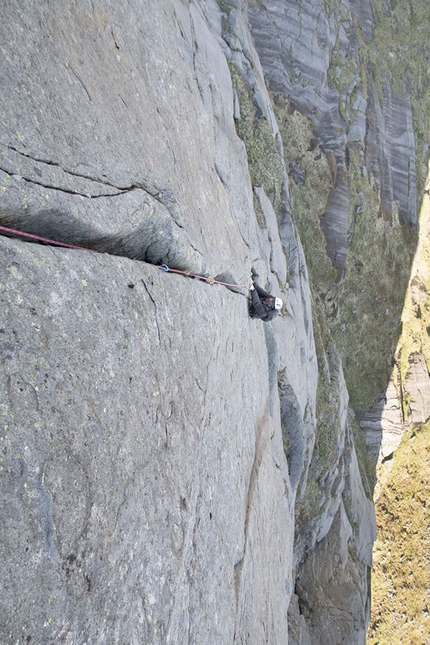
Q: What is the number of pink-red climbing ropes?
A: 1